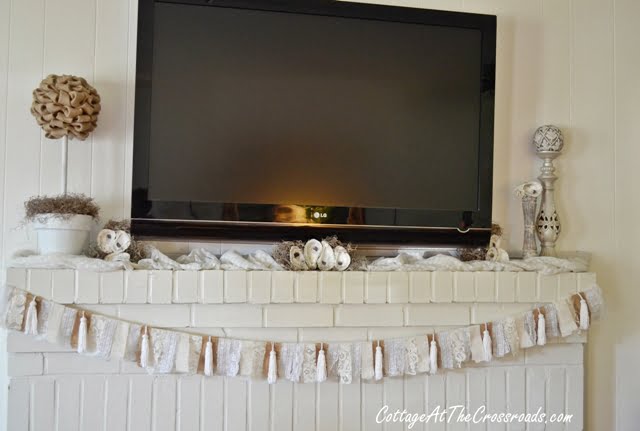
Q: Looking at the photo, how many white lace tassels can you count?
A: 11